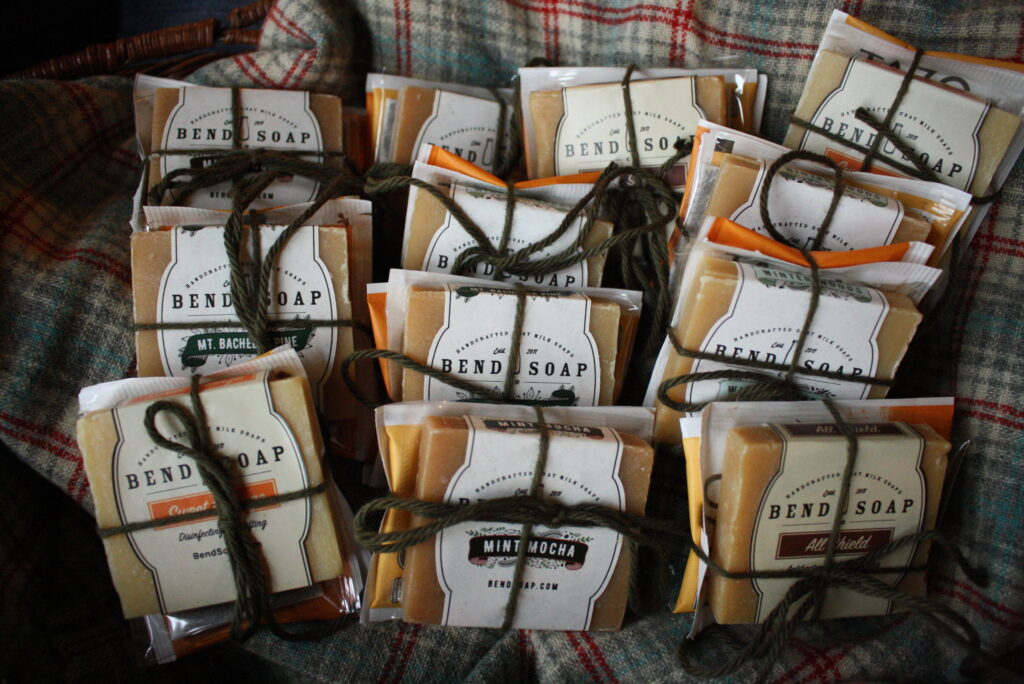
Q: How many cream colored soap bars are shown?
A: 2